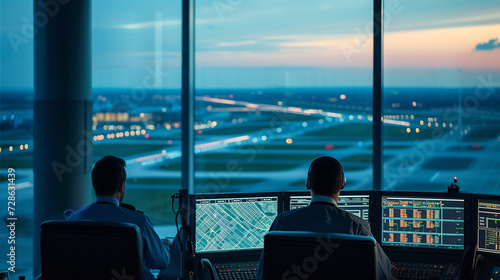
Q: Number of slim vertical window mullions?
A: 2